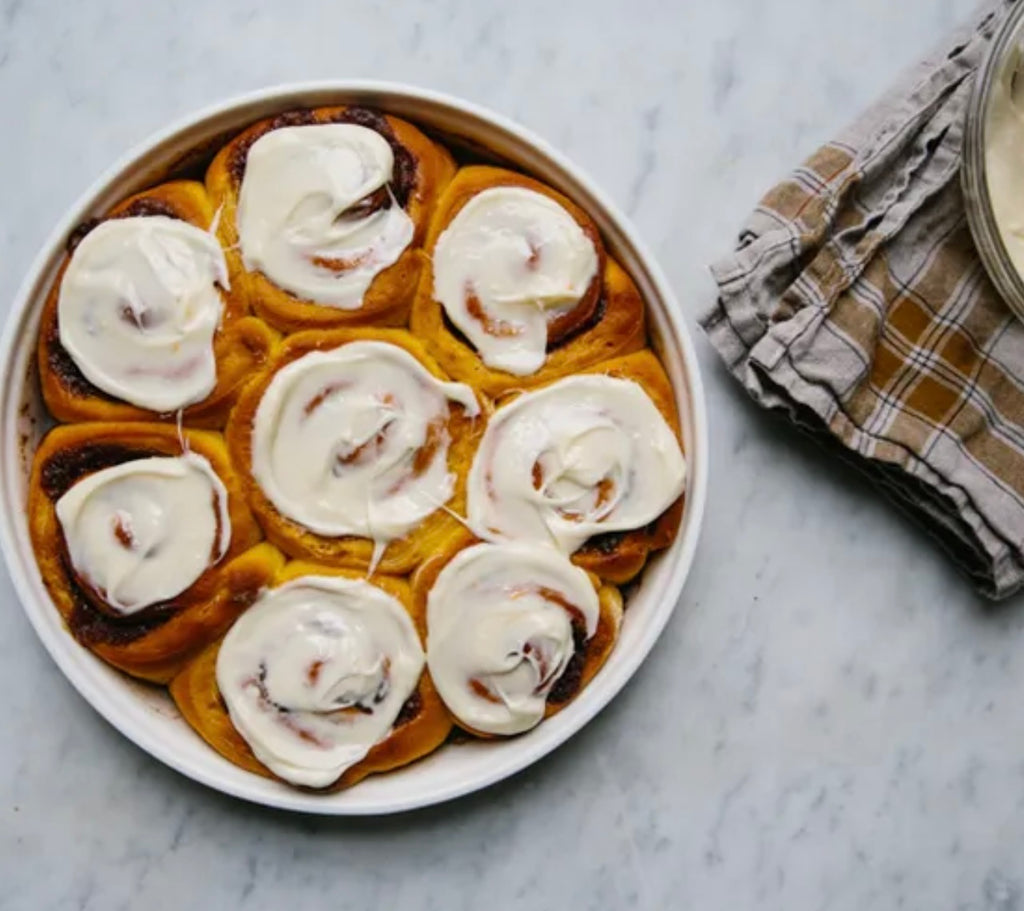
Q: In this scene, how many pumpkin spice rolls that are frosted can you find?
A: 8